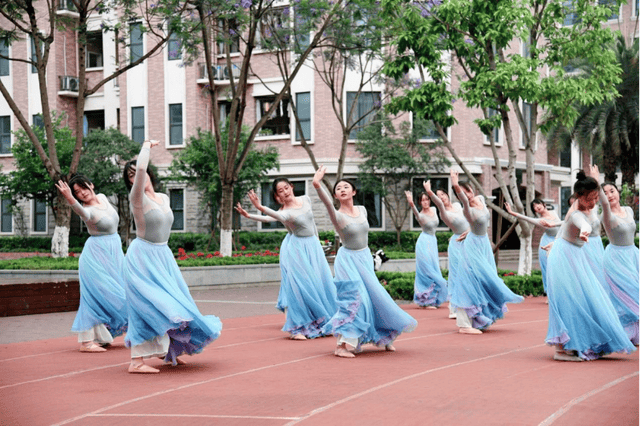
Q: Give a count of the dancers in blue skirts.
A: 12